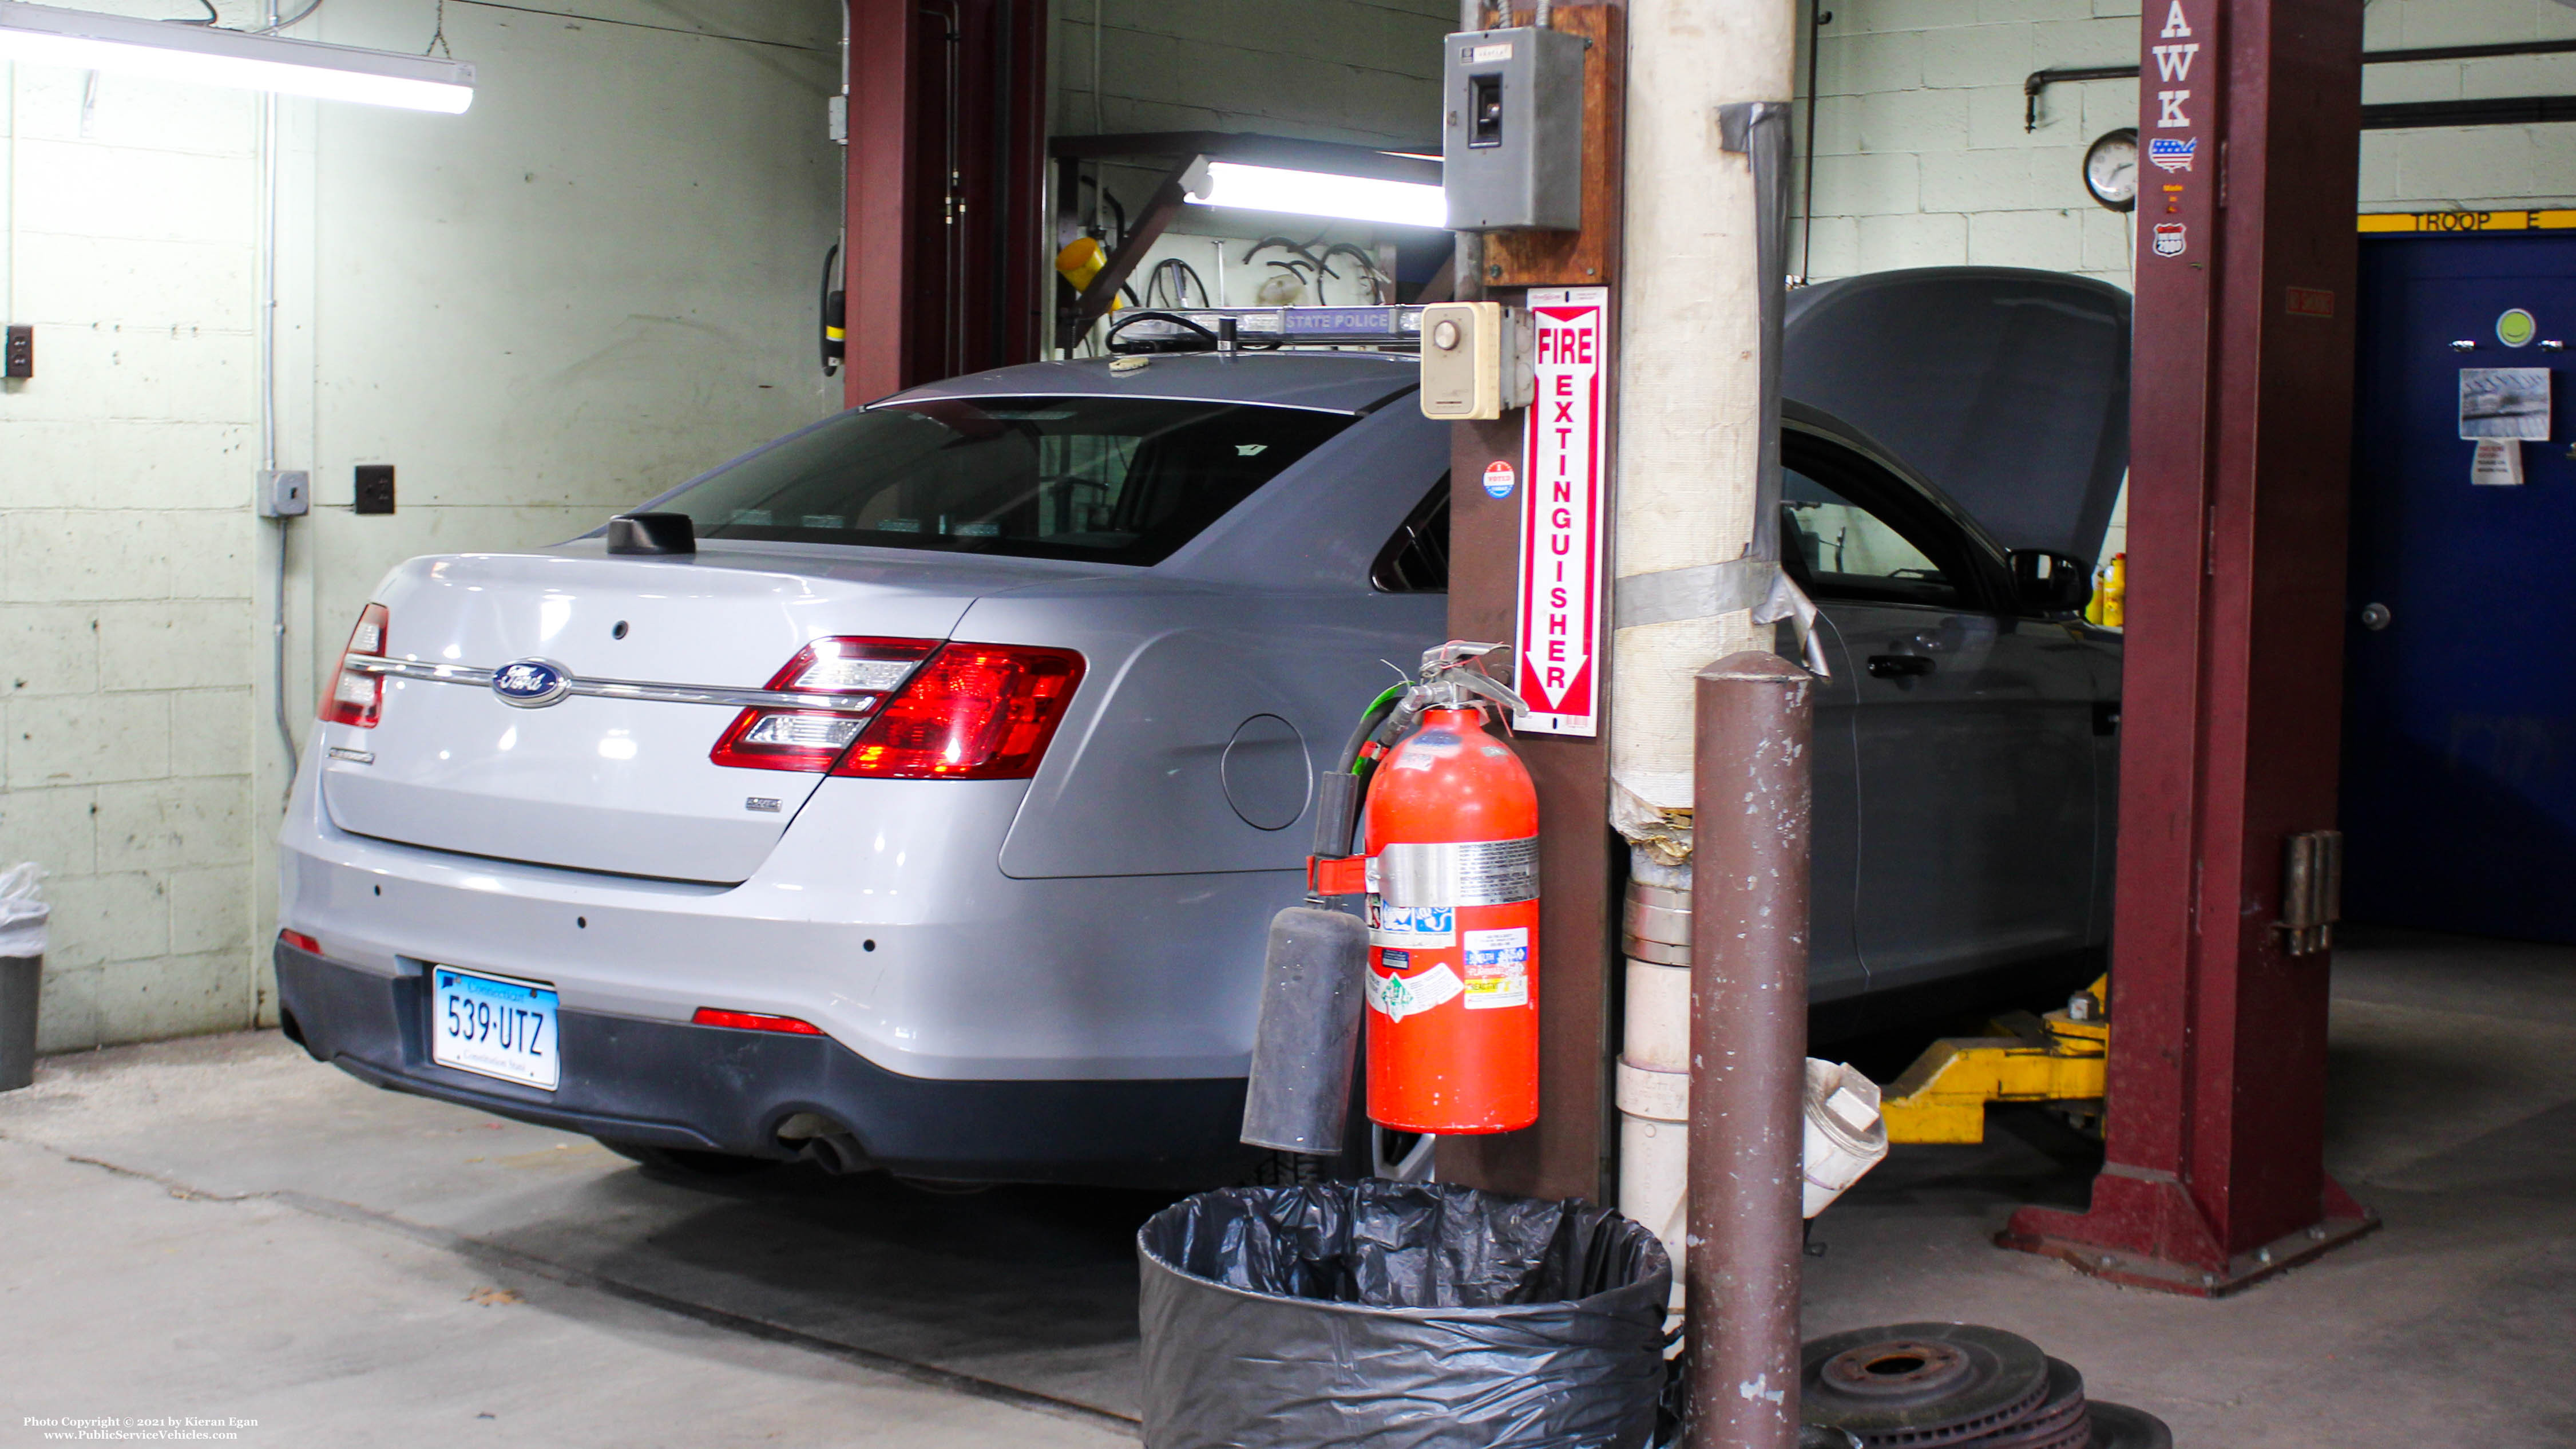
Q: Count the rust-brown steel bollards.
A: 1